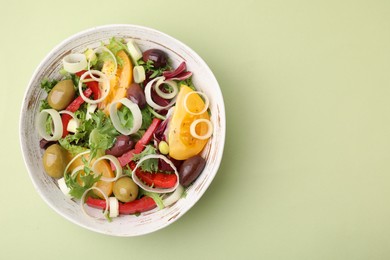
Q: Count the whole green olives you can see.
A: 3